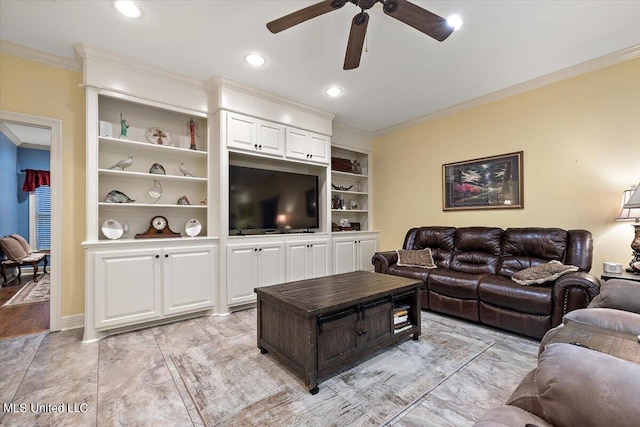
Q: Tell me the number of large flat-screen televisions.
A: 1